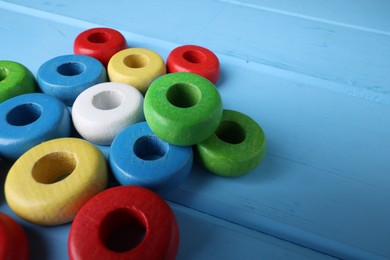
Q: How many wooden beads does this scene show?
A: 13